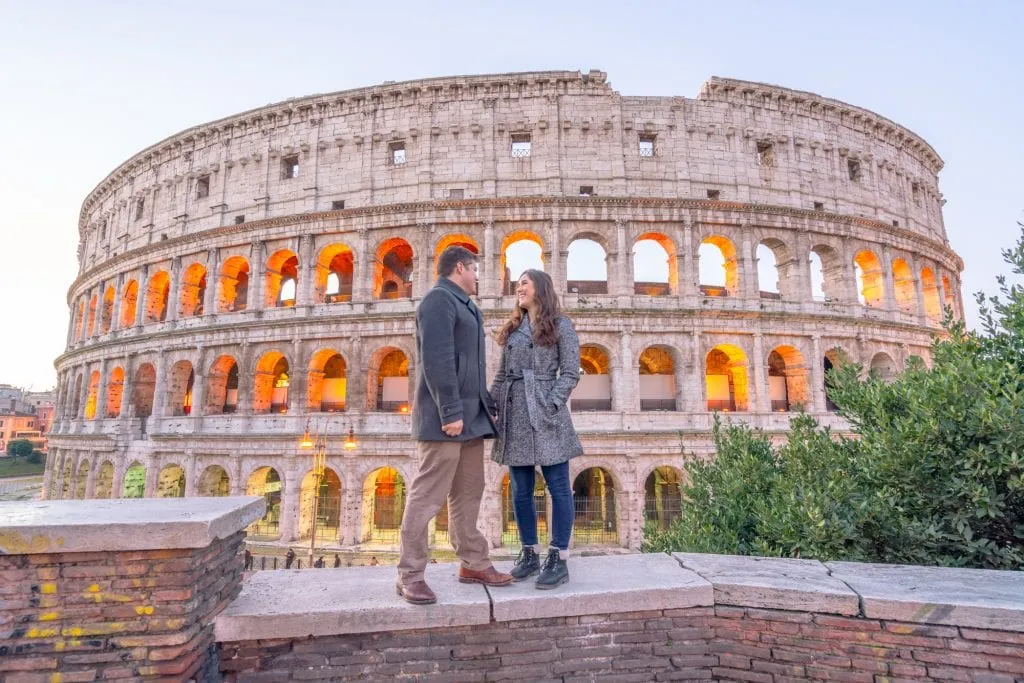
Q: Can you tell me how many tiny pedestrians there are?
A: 5